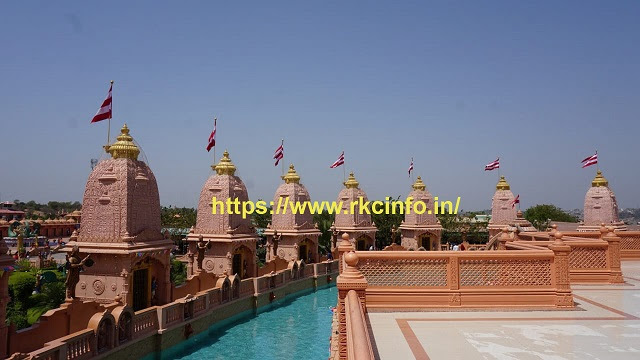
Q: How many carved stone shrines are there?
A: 7